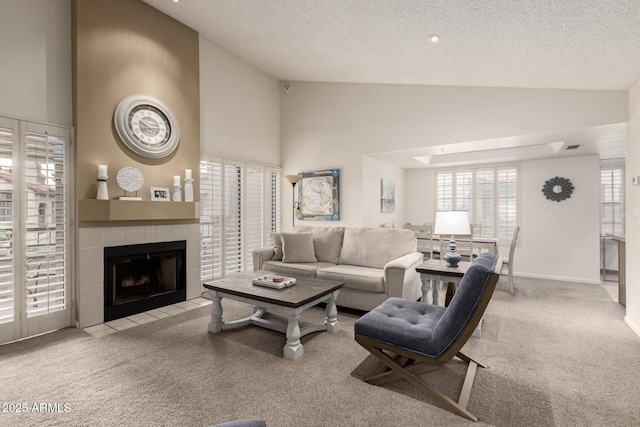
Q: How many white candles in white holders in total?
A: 3